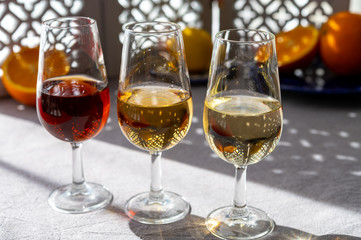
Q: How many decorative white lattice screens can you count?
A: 3